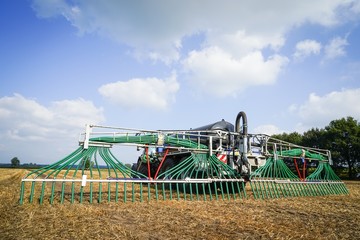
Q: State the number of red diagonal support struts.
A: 4